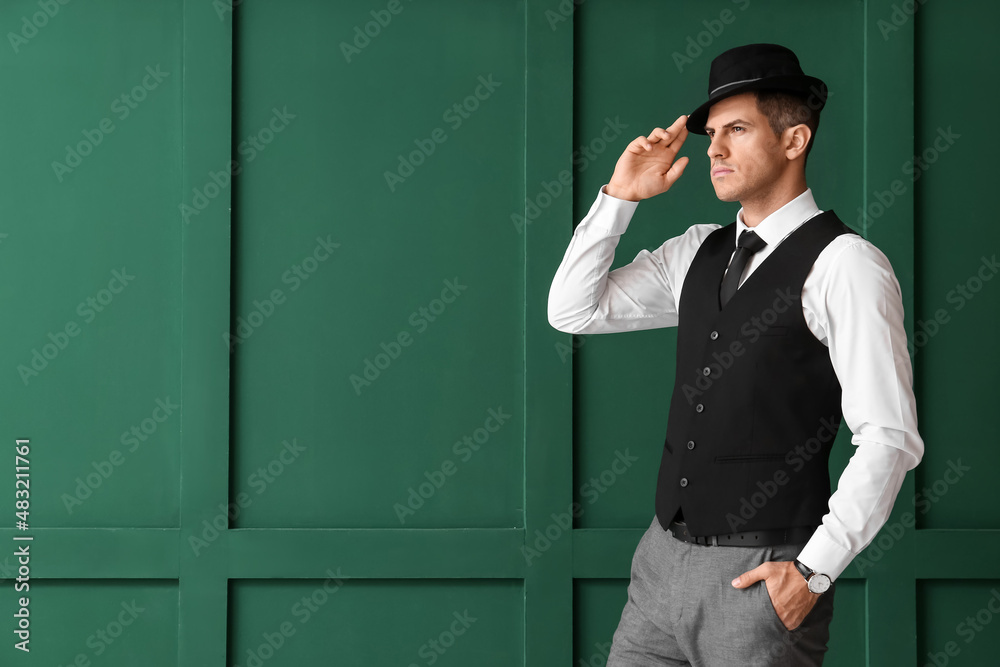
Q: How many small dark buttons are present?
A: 5